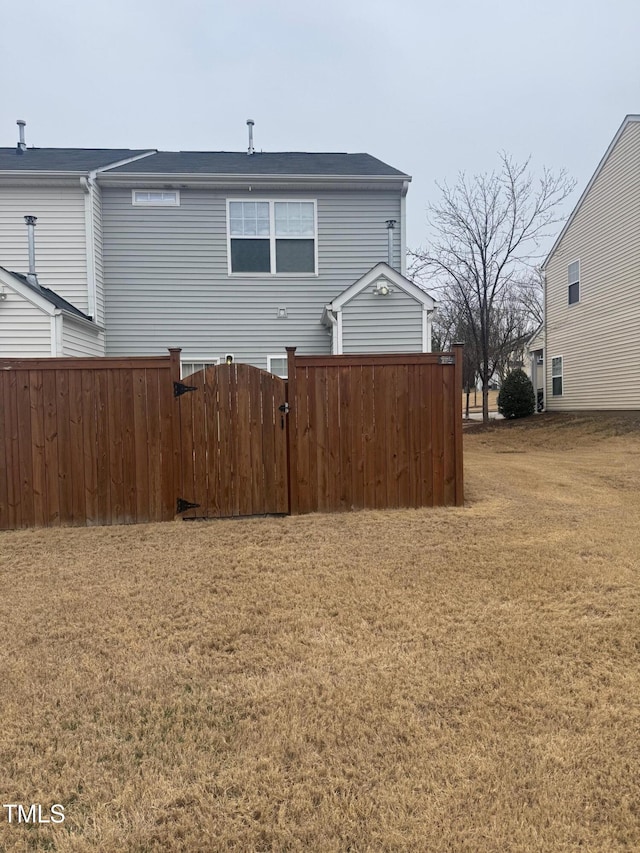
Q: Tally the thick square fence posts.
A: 3